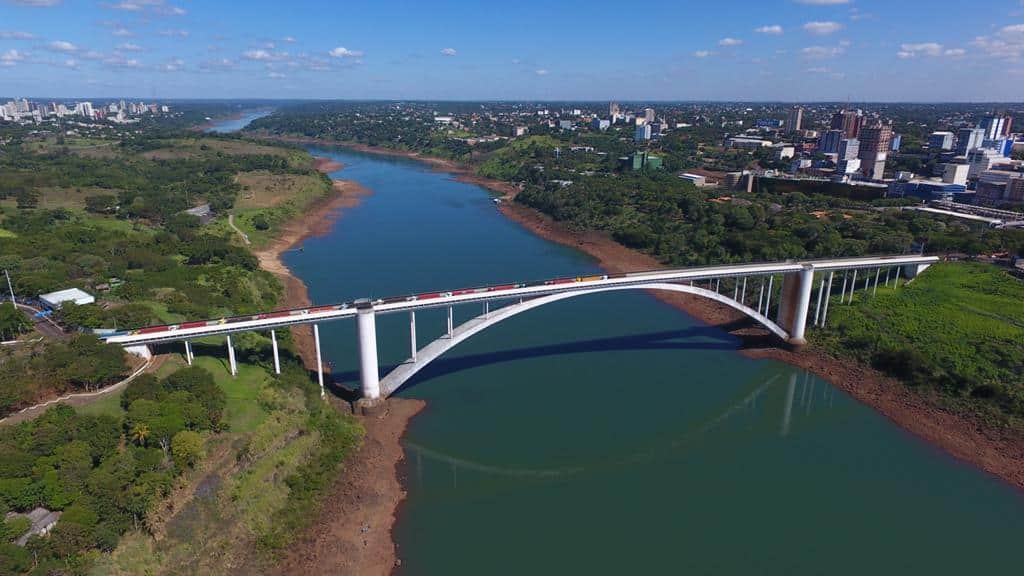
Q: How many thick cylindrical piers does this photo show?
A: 2